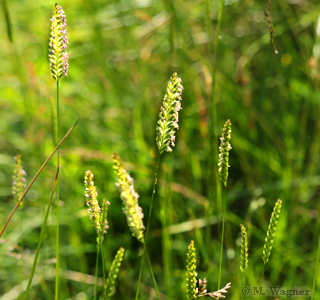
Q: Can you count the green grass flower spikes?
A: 11